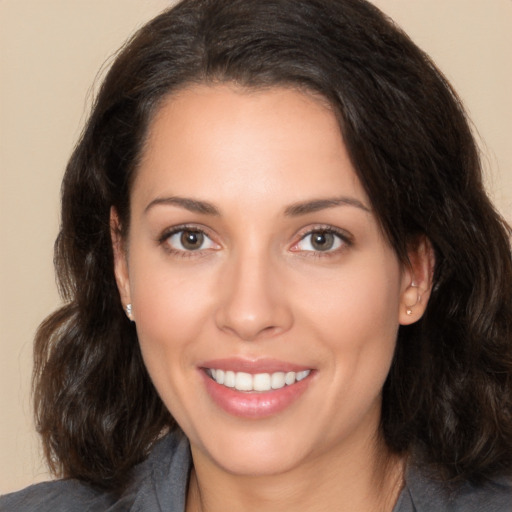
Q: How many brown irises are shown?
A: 2